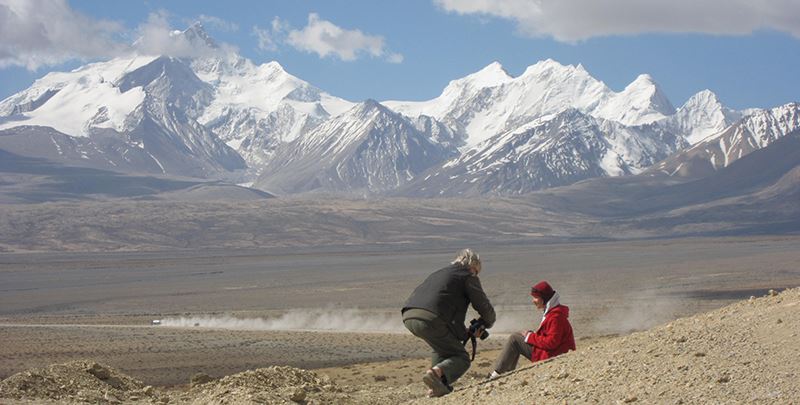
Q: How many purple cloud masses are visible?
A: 0